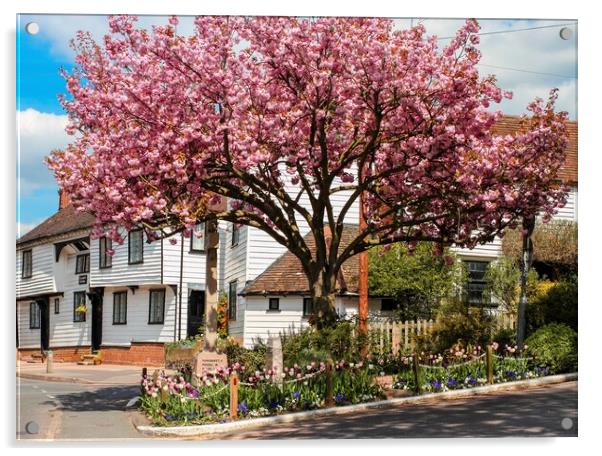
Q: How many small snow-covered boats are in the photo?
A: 0